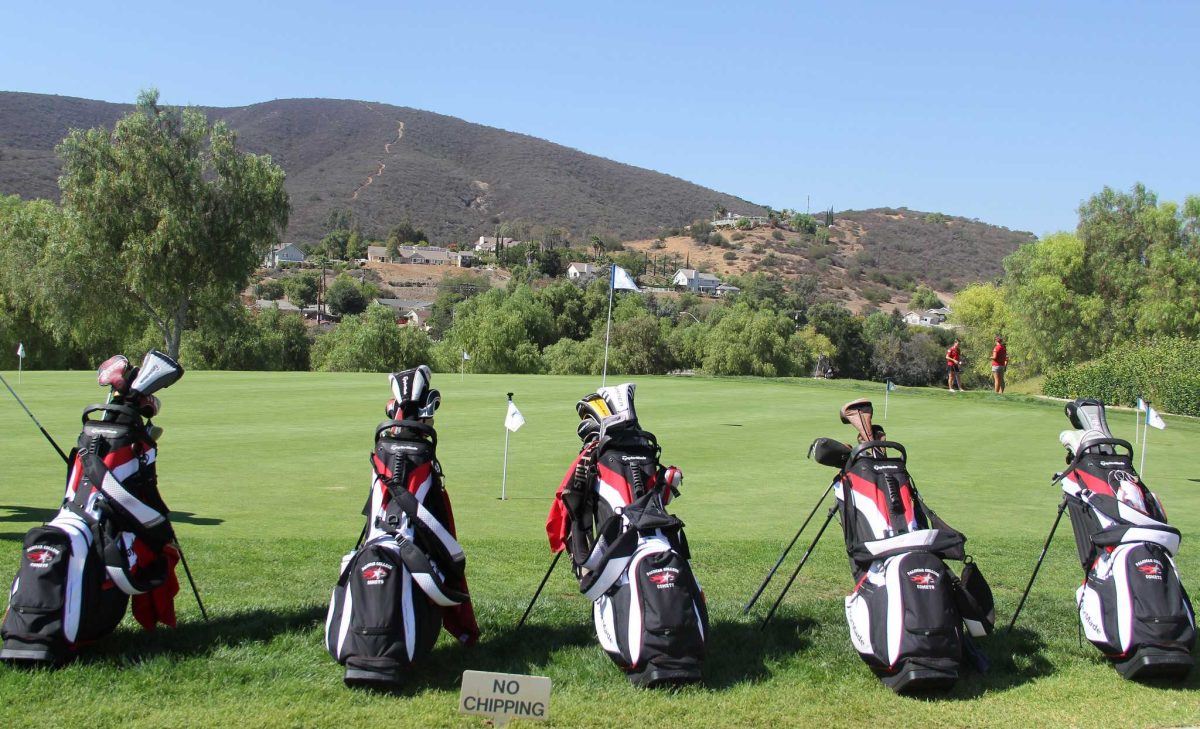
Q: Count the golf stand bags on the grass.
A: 5